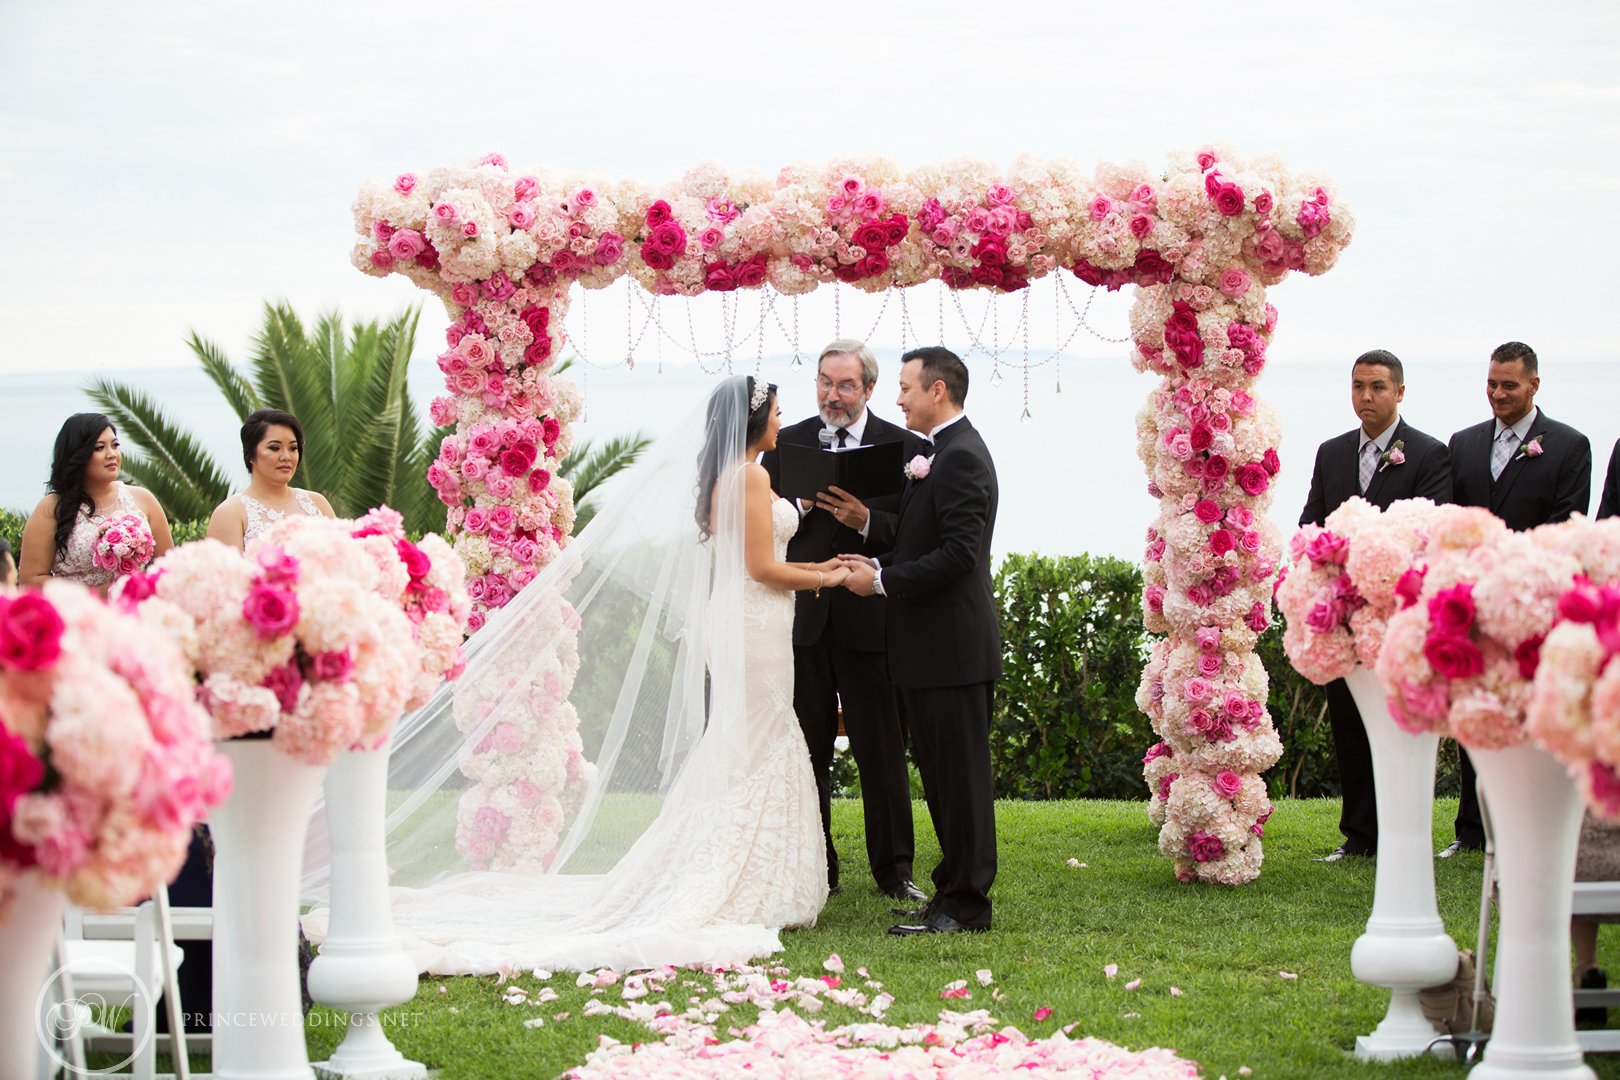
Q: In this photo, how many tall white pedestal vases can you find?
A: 5